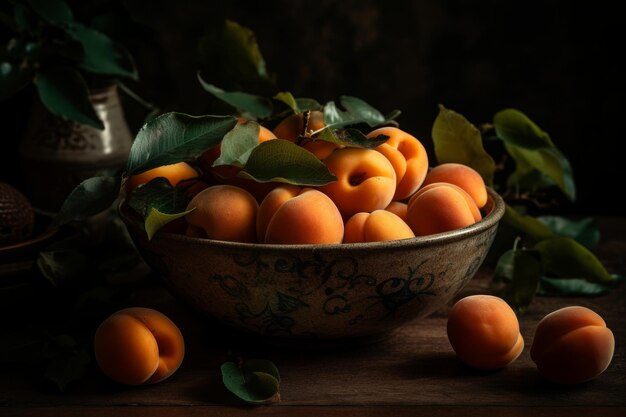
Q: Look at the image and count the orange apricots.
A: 15